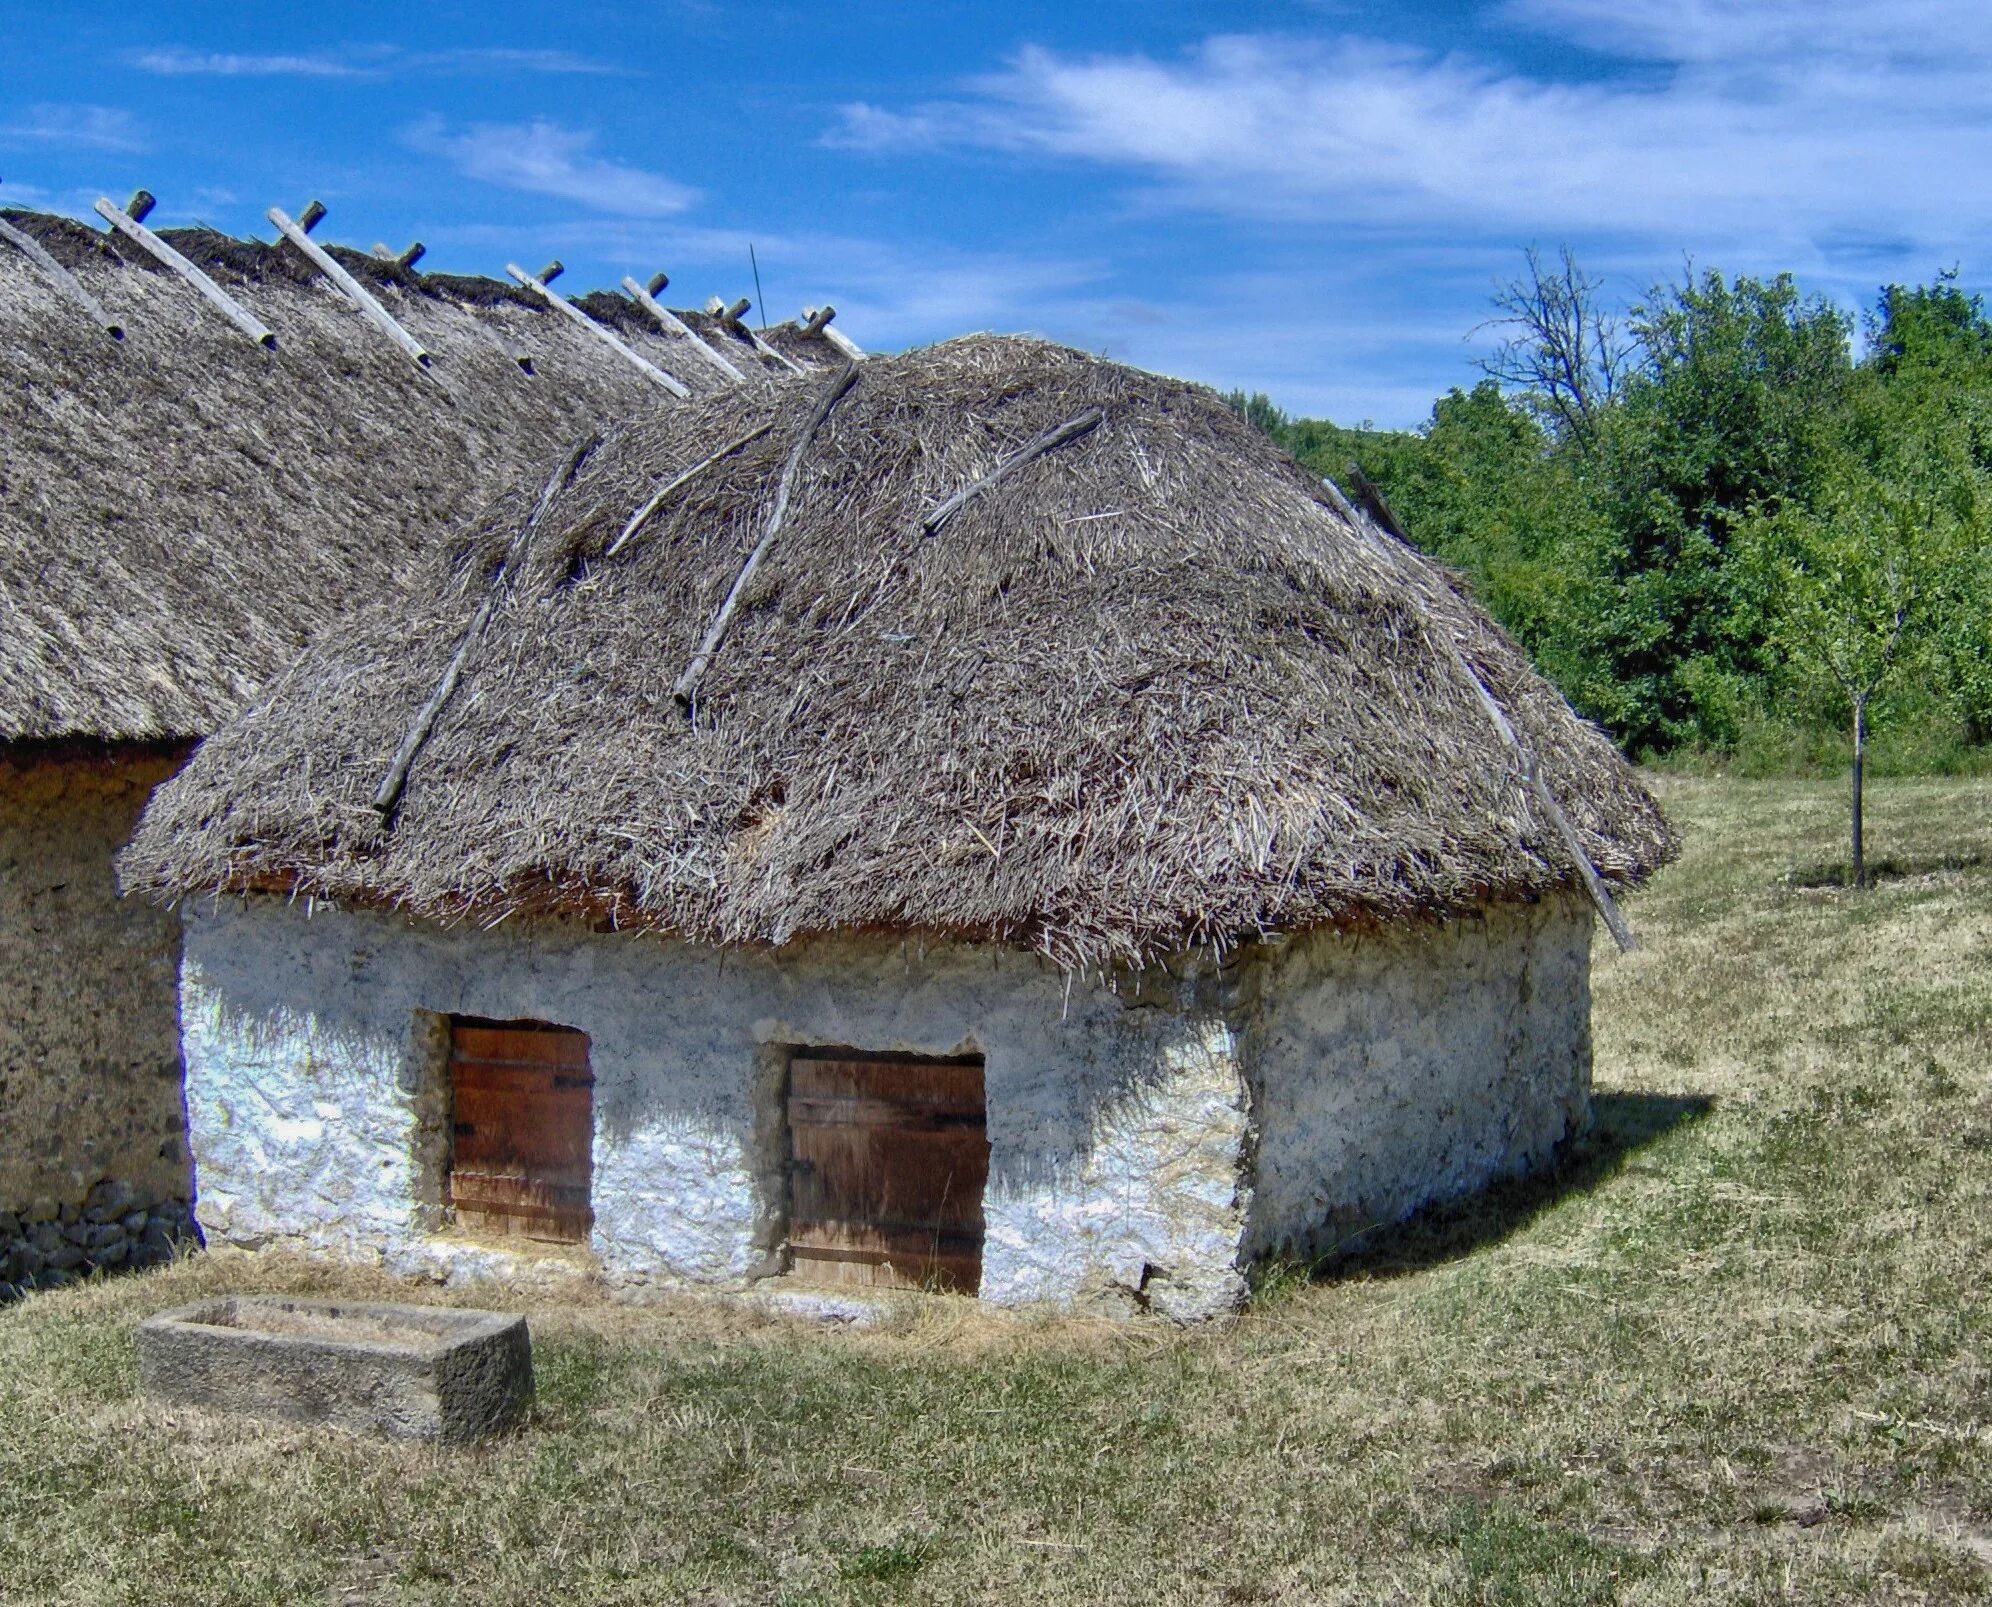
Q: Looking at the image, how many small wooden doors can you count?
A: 2